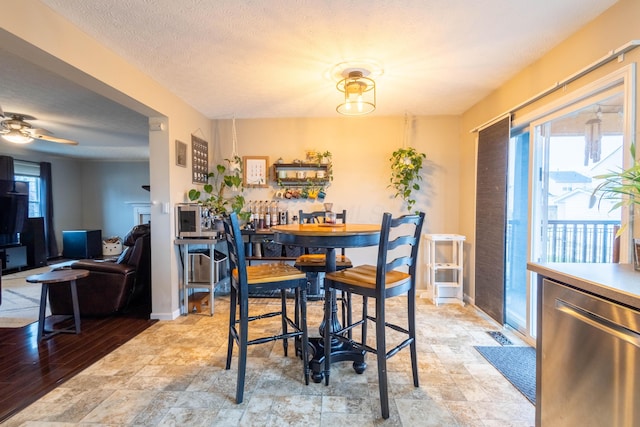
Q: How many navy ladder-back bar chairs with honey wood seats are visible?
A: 3